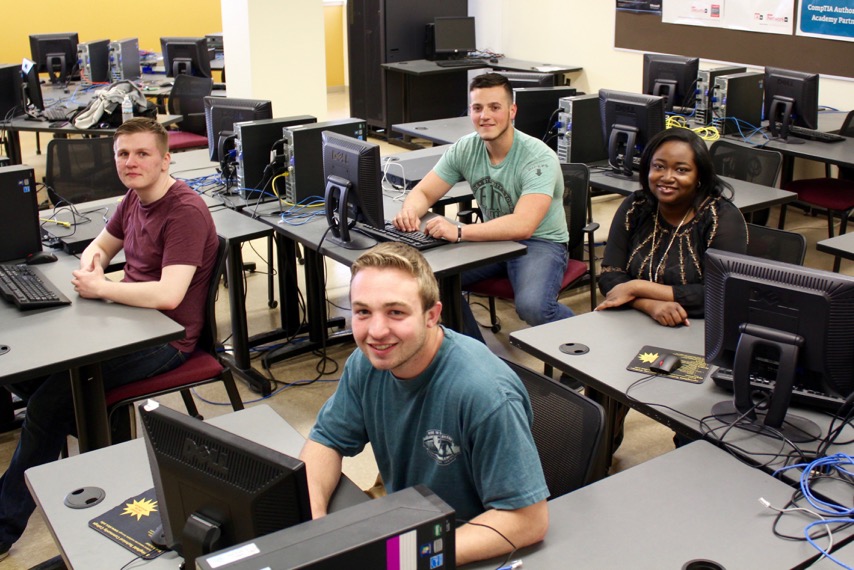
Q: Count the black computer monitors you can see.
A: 12